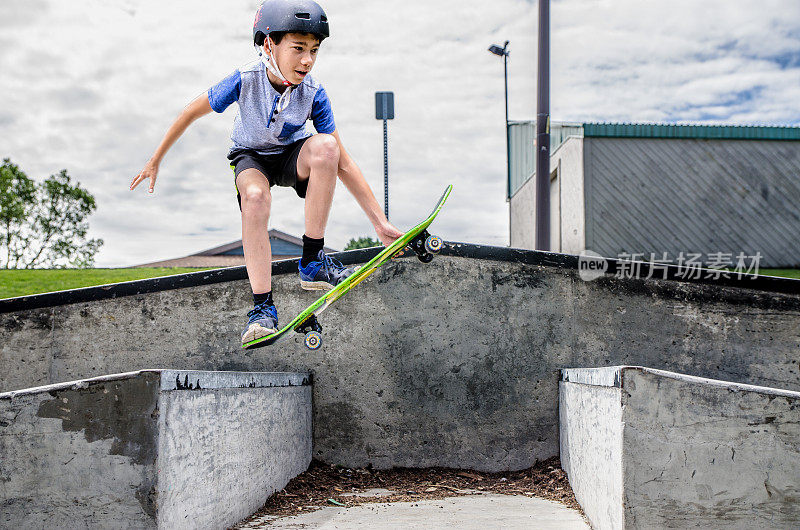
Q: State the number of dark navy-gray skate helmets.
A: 1